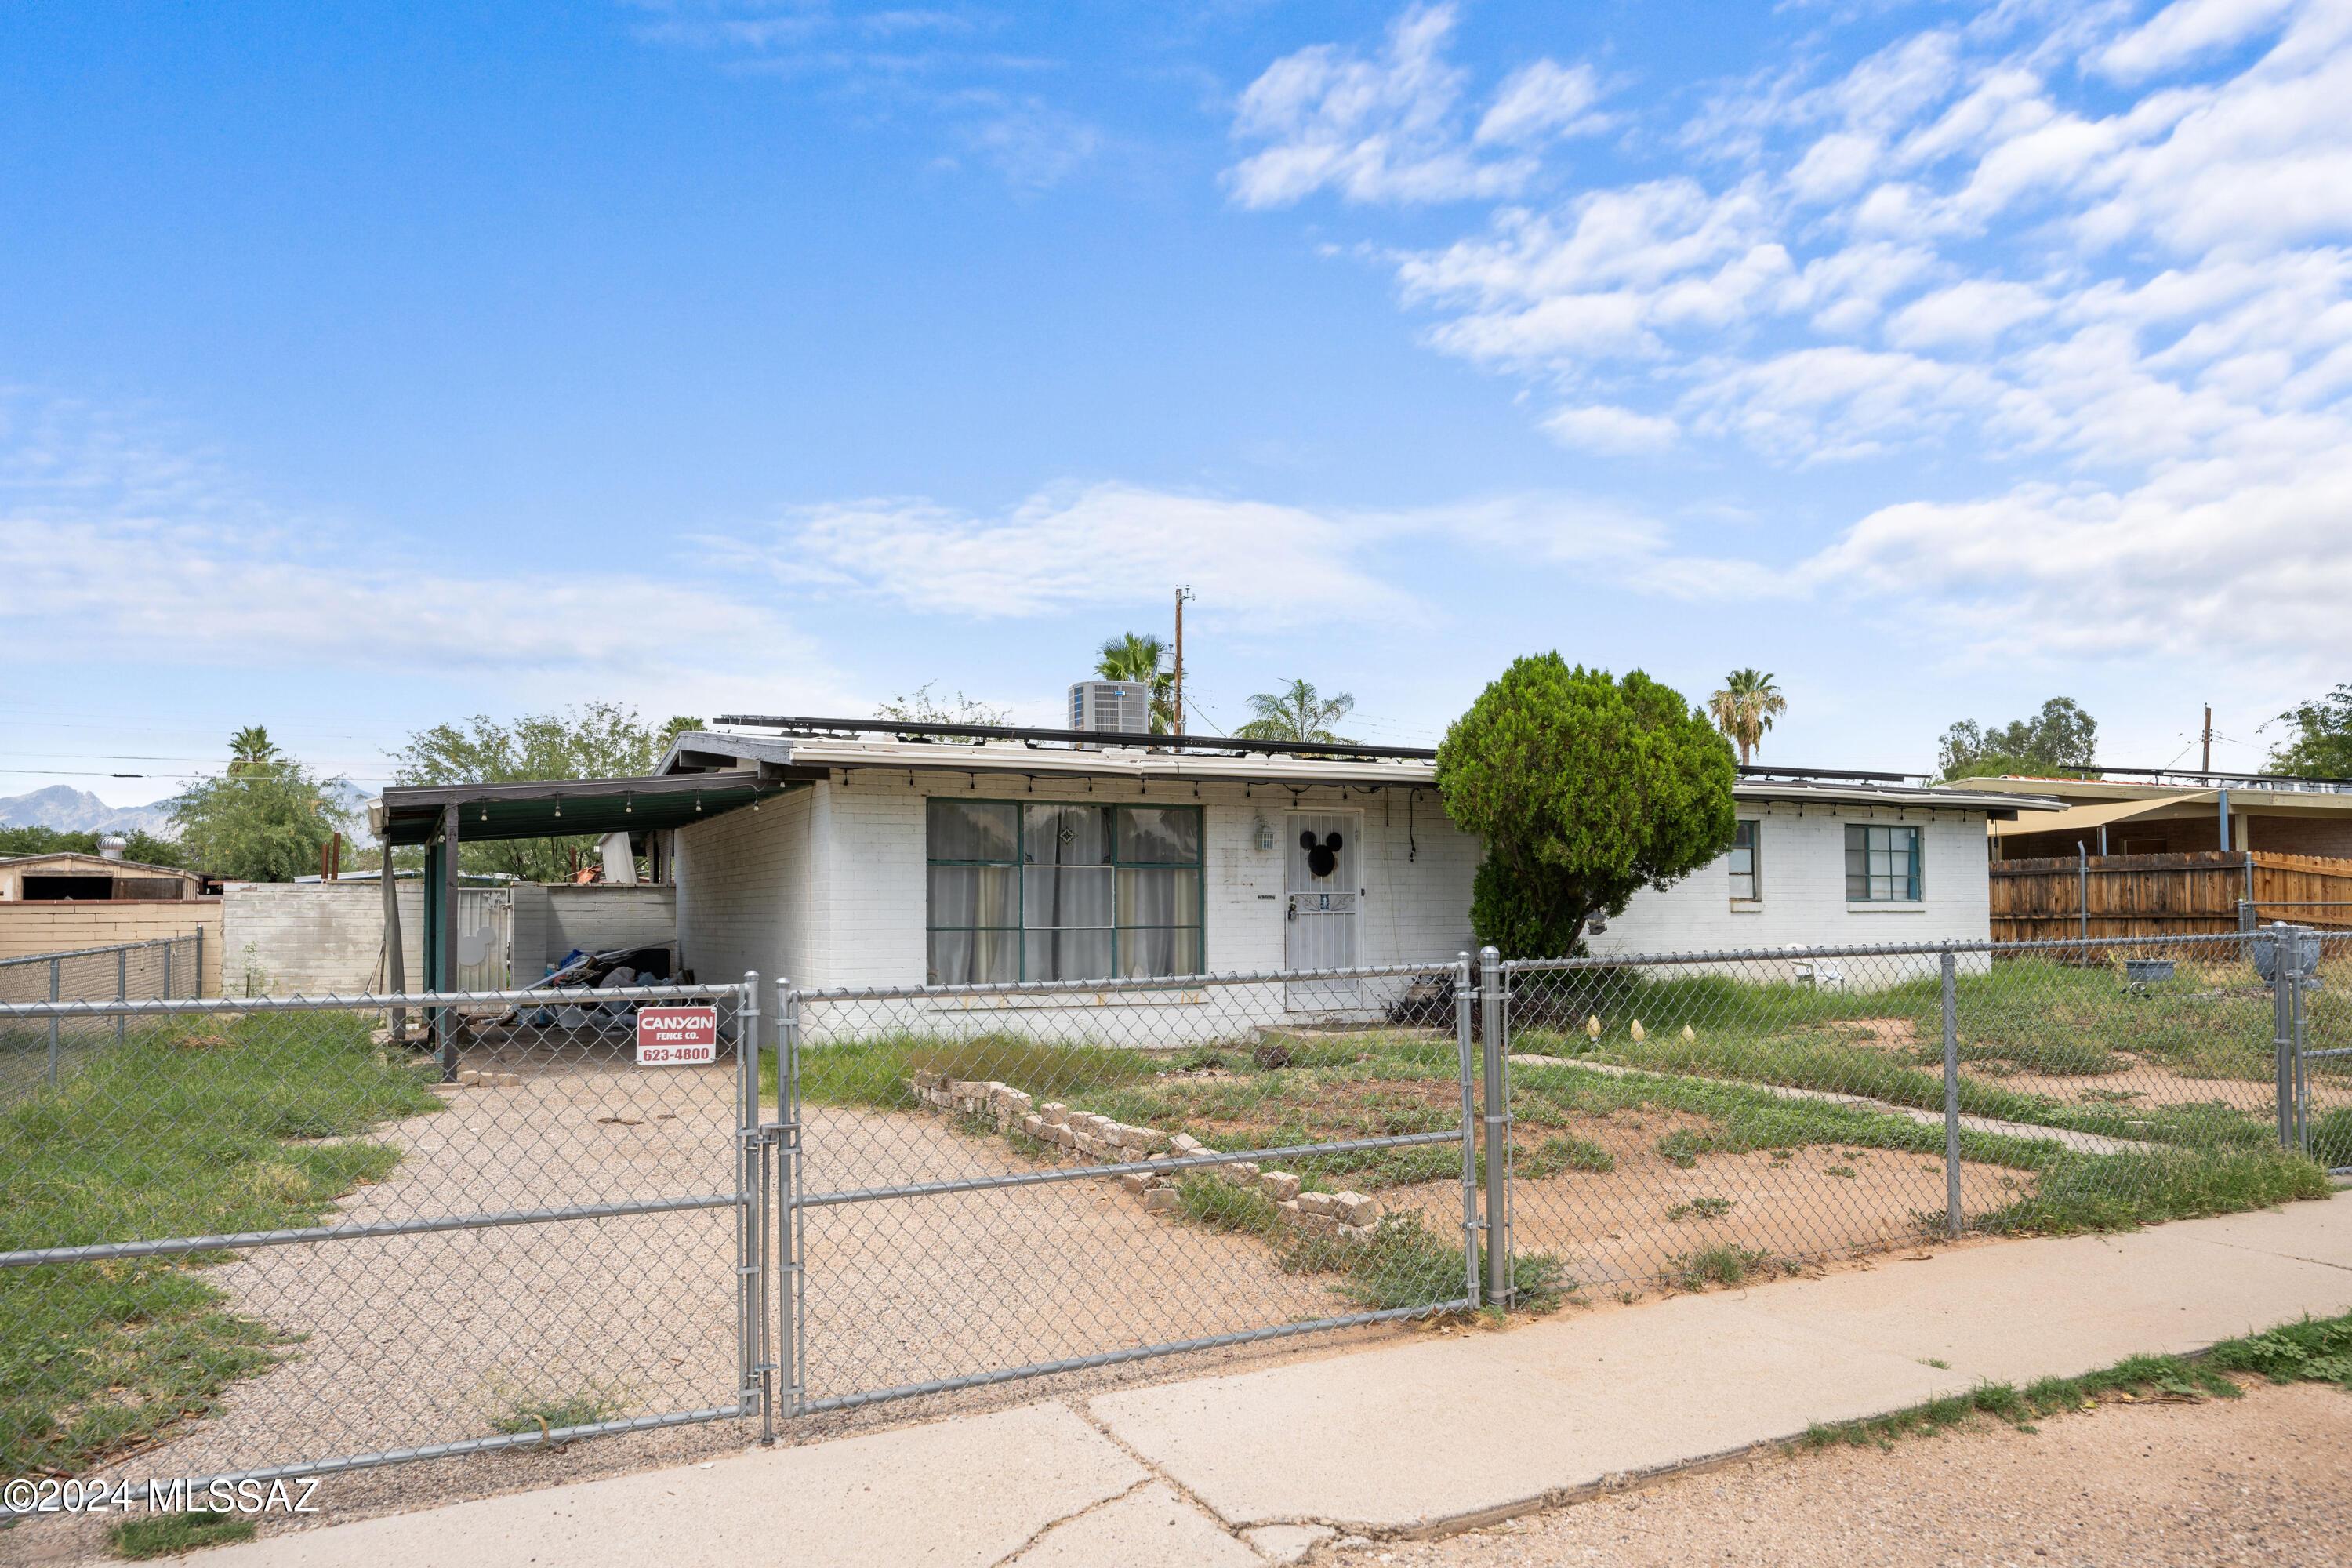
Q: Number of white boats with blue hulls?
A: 0